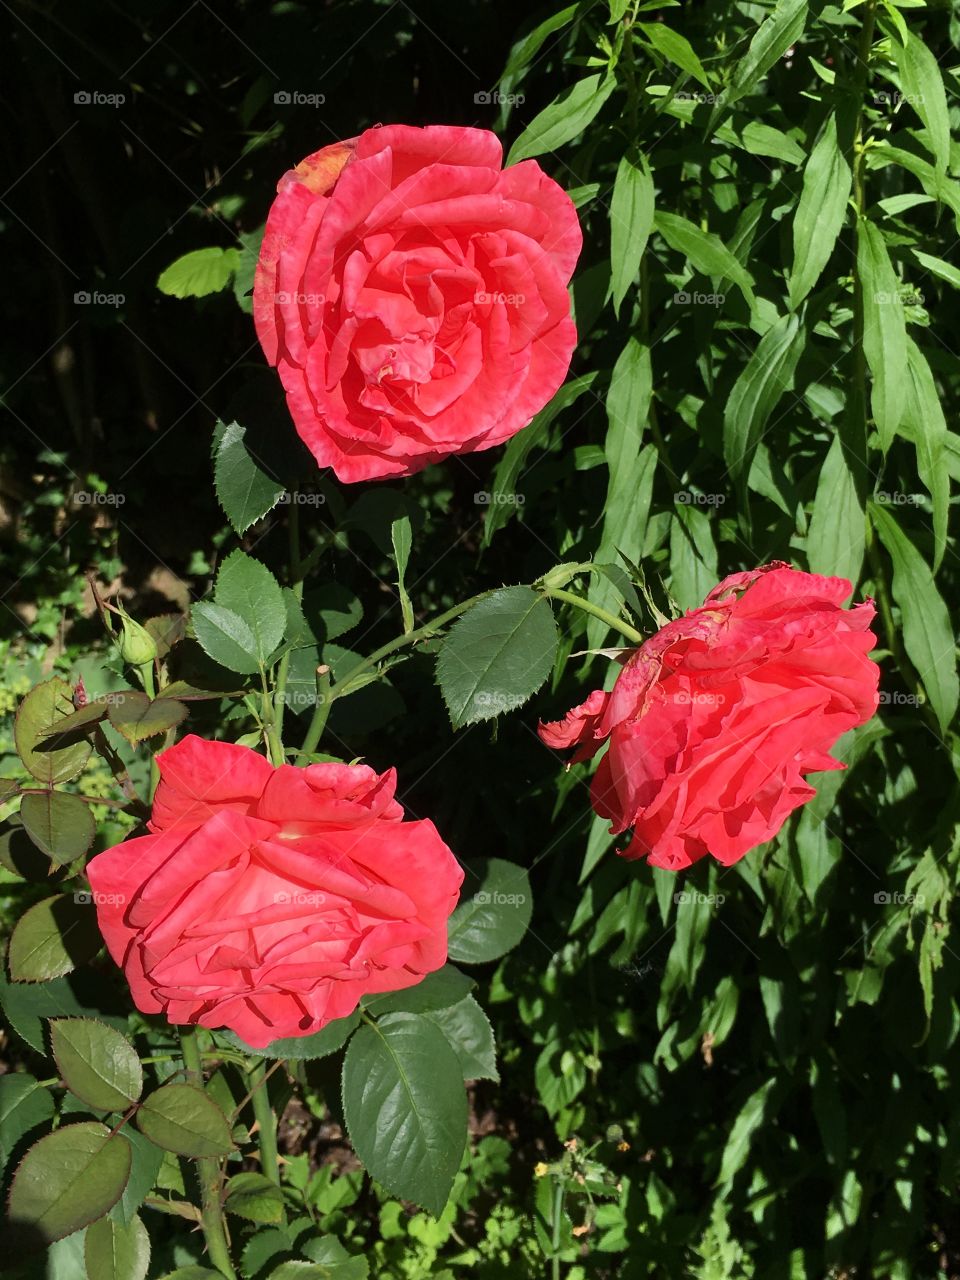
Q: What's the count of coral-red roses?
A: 3